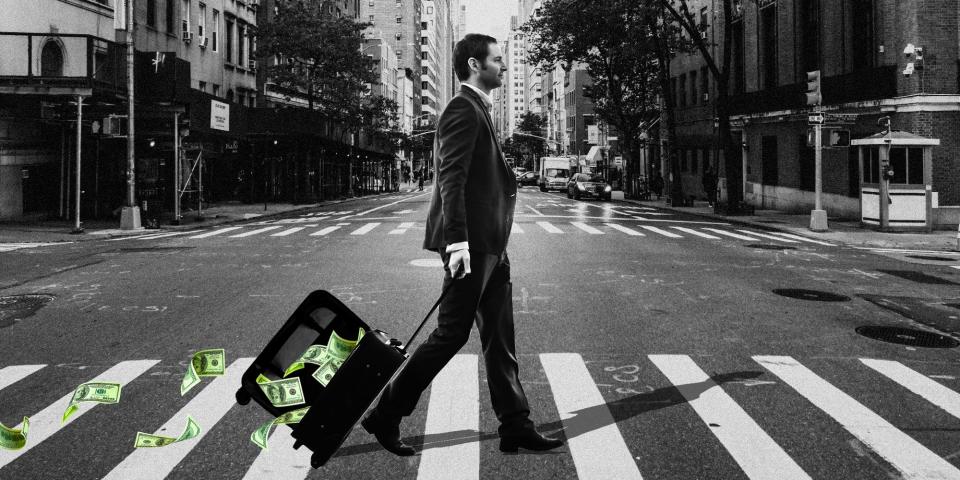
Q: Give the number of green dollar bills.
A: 9